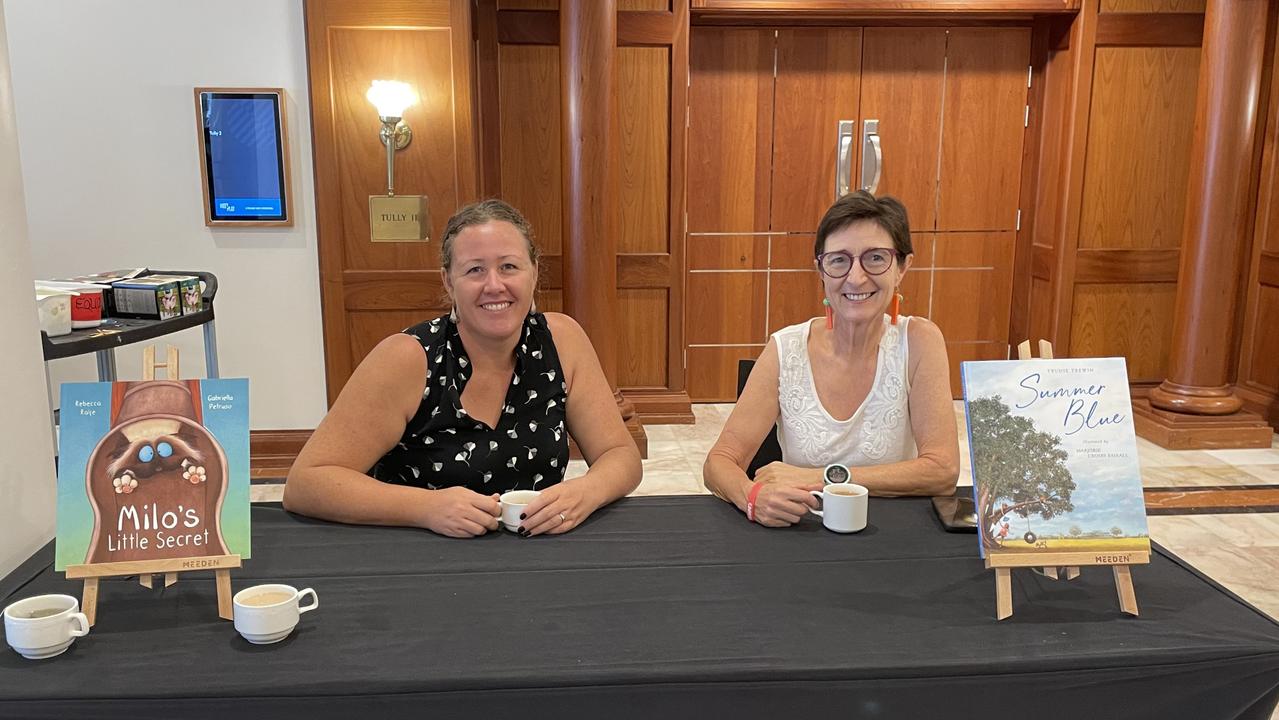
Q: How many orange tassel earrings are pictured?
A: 2